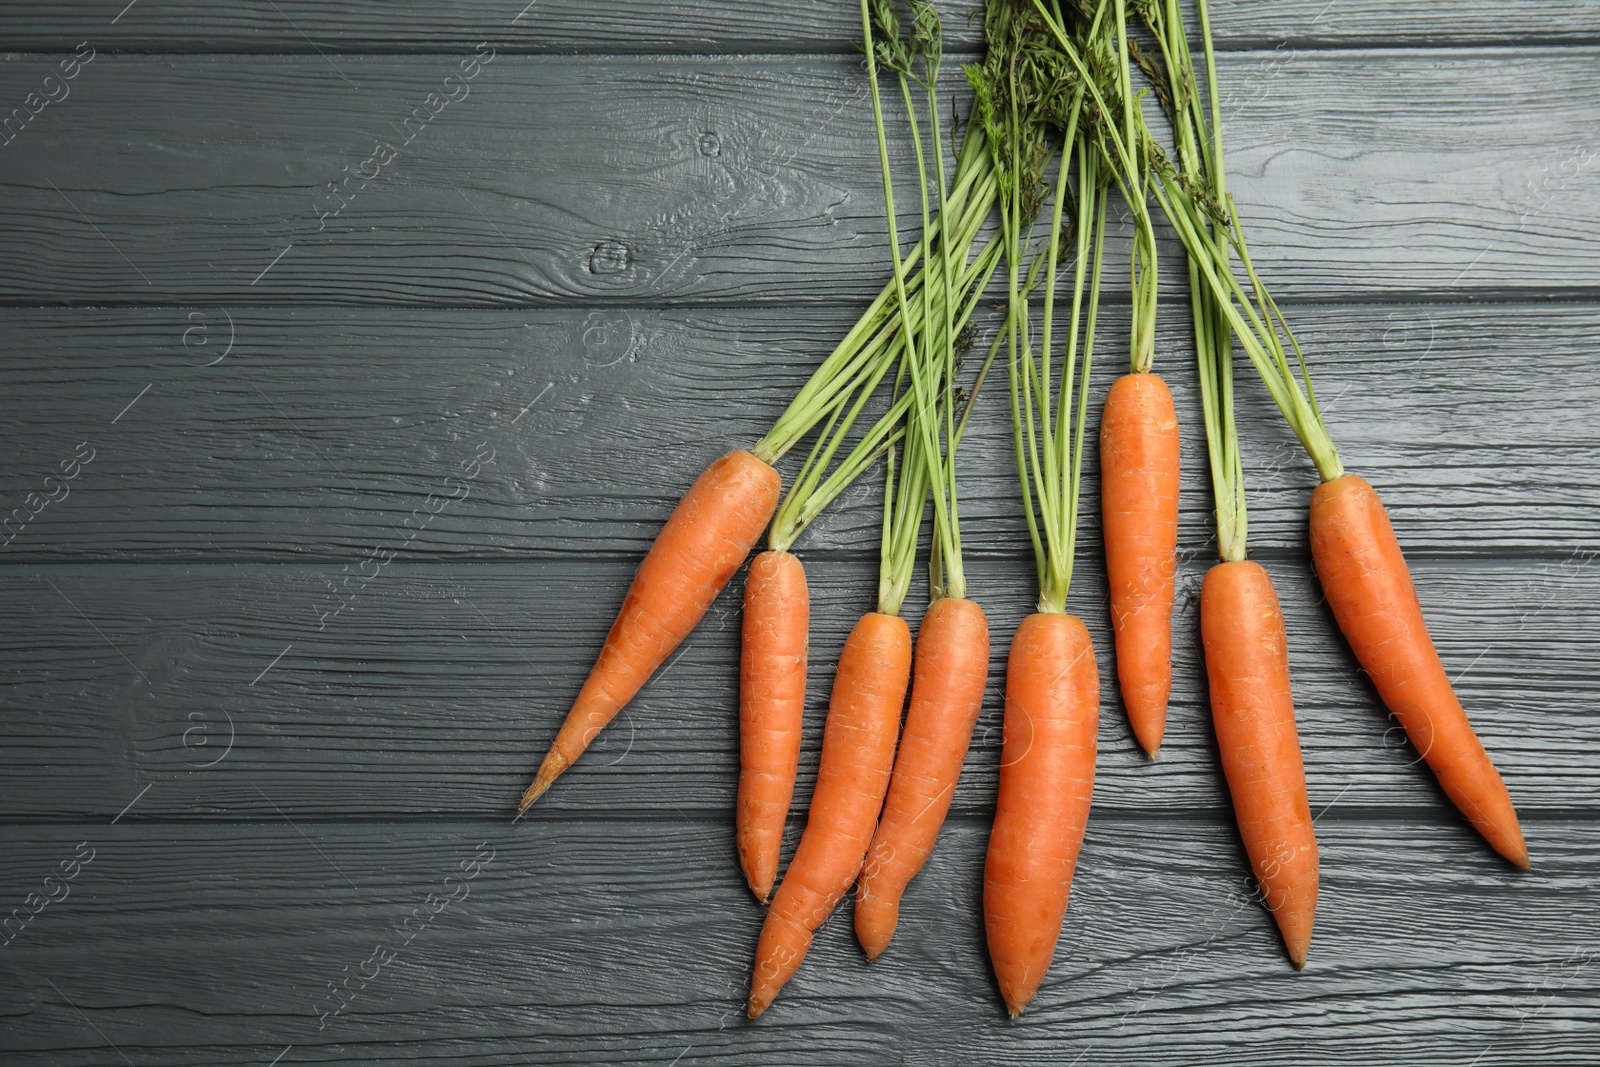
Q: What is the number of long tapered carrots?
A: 8